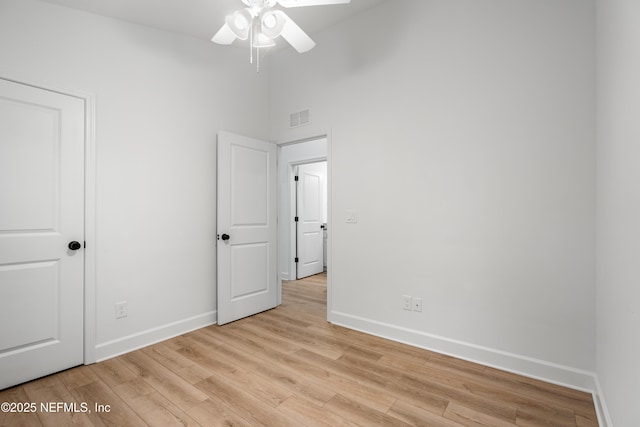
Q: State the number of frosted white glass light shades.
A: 3